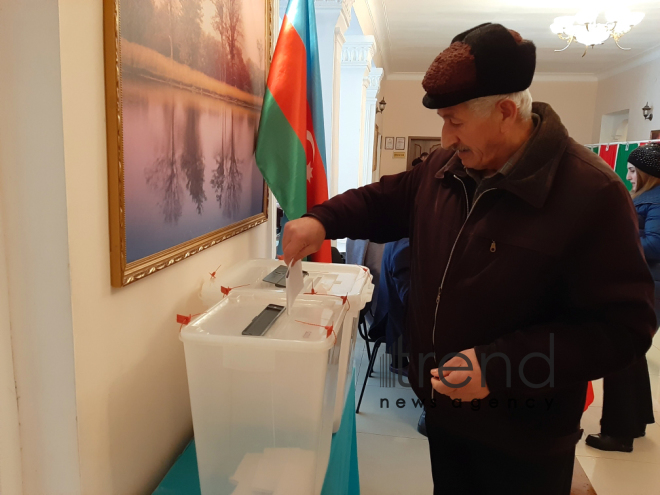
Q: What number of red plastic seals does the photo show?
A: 7